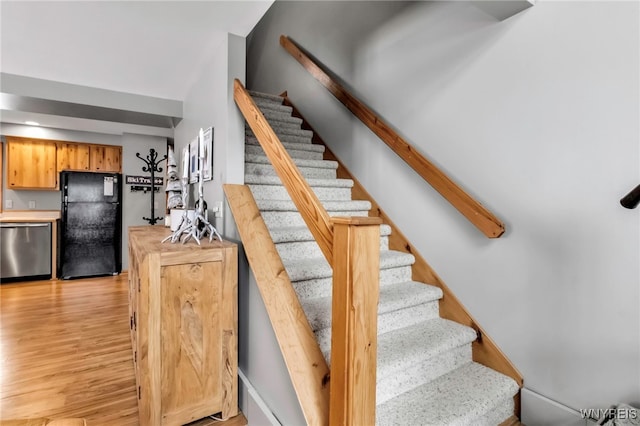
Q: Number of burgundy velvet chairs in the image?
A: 0